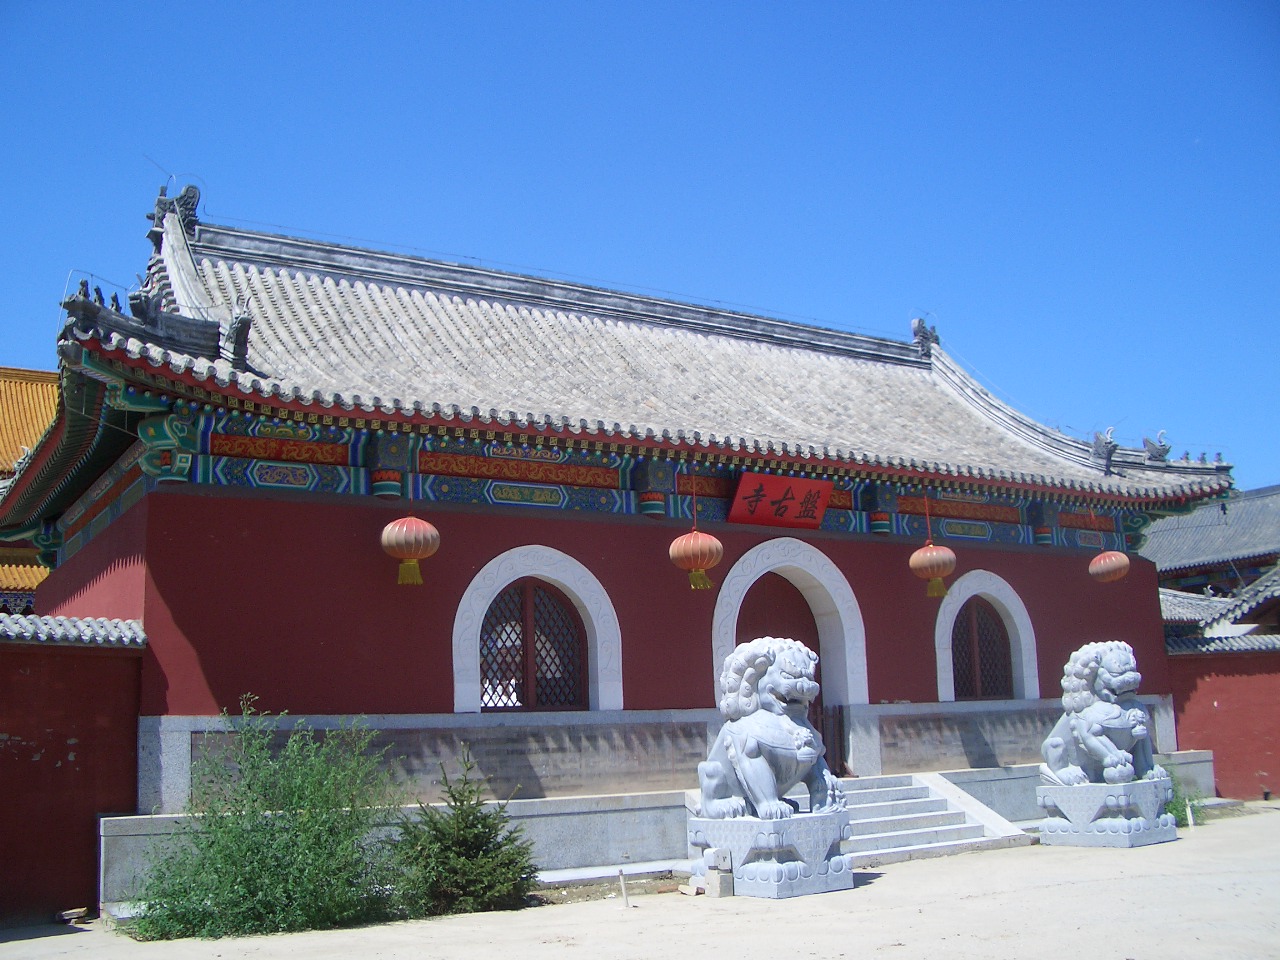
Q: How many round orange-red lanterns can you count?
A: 4